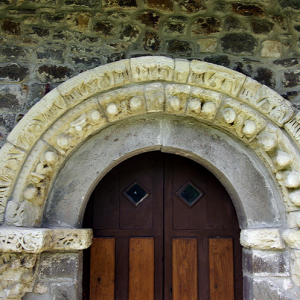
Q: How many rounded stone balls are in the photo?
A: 15